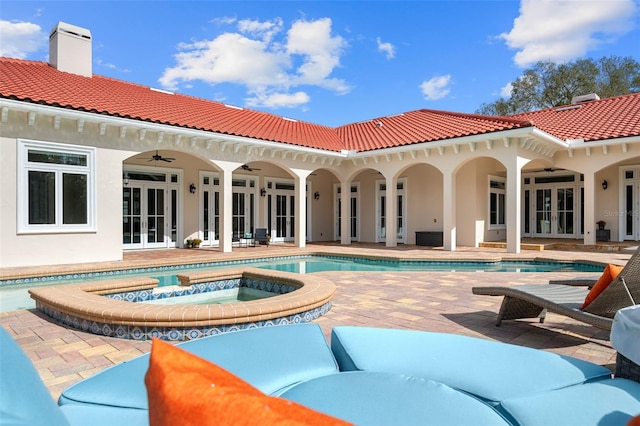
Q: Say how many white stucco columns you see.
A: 7